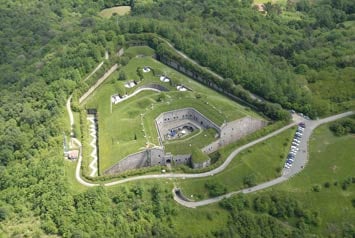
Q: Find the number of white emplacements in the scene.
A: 5